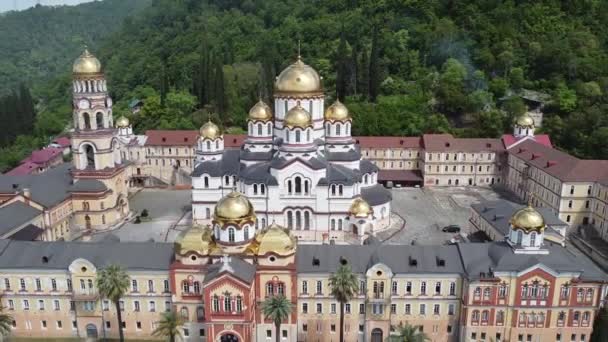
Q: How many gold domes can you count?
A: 13